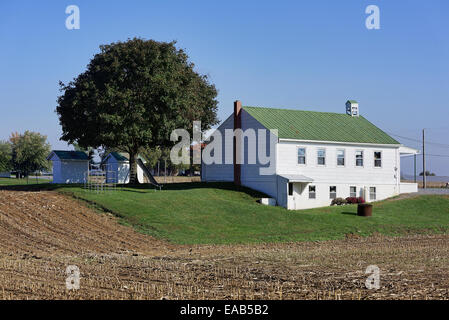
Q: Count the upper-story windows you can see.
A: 5